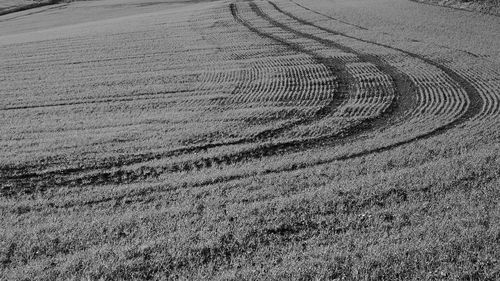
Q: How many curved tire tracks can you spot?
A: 3